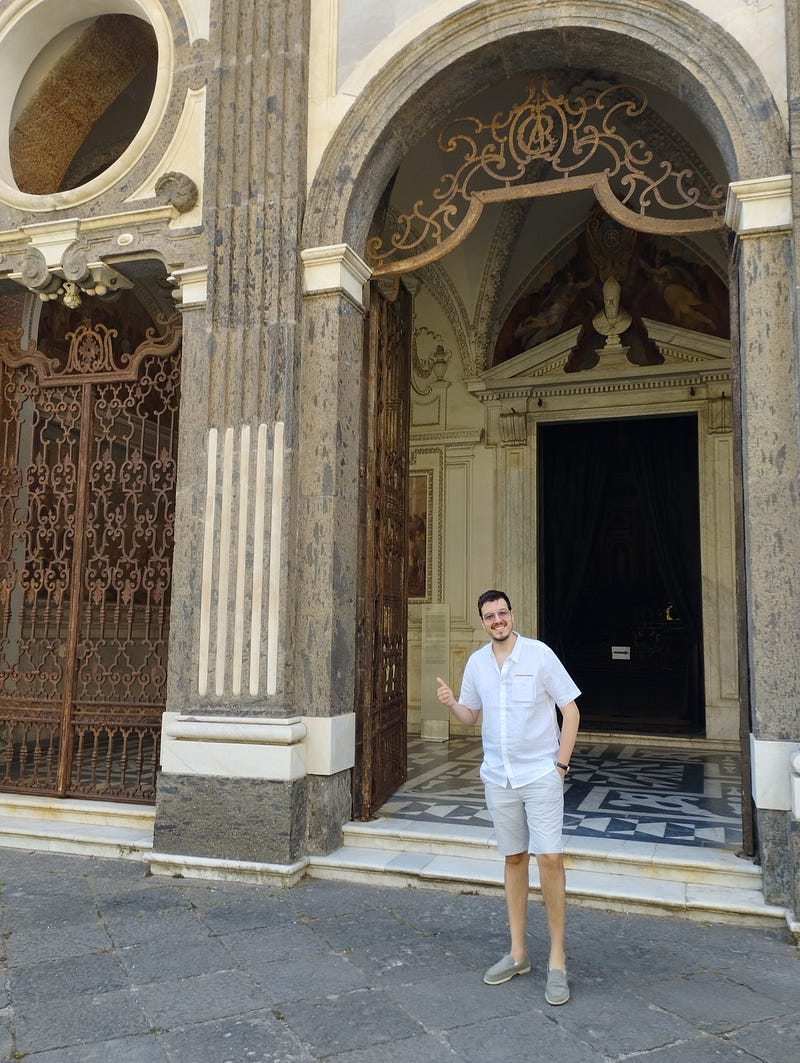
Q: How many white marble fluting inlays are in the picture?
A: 5